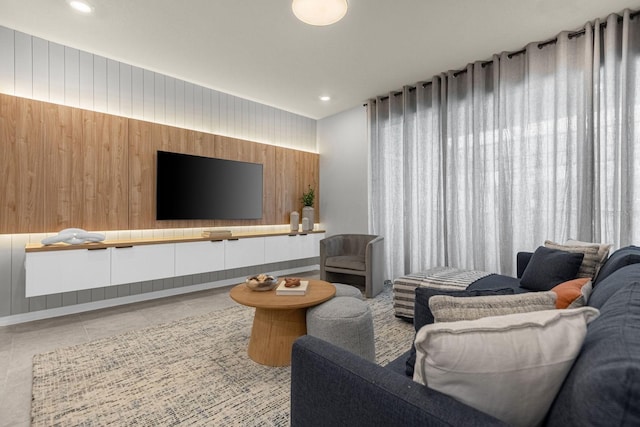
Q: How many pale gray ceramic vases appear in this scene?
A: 3